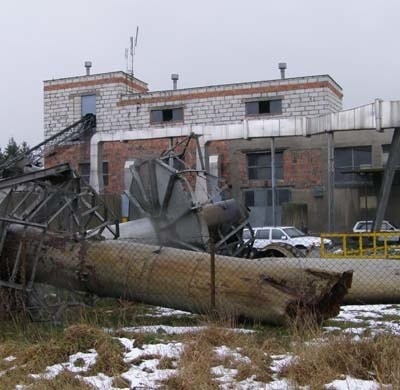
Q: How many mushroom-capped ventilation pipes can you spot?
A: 3